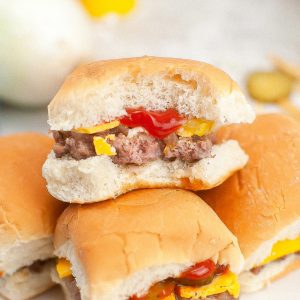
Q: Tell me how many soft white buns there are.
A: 4